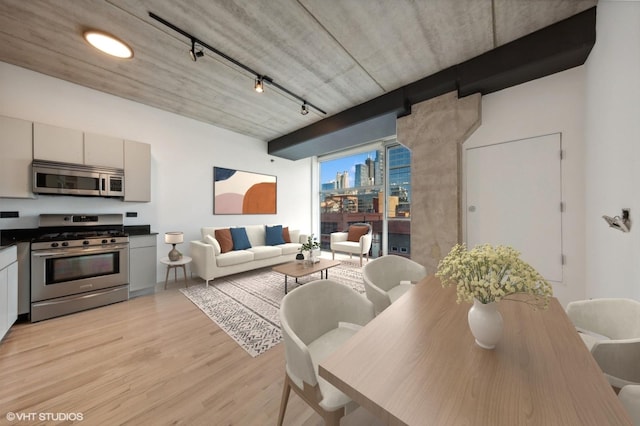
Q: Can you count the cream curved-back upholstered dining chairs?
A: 4